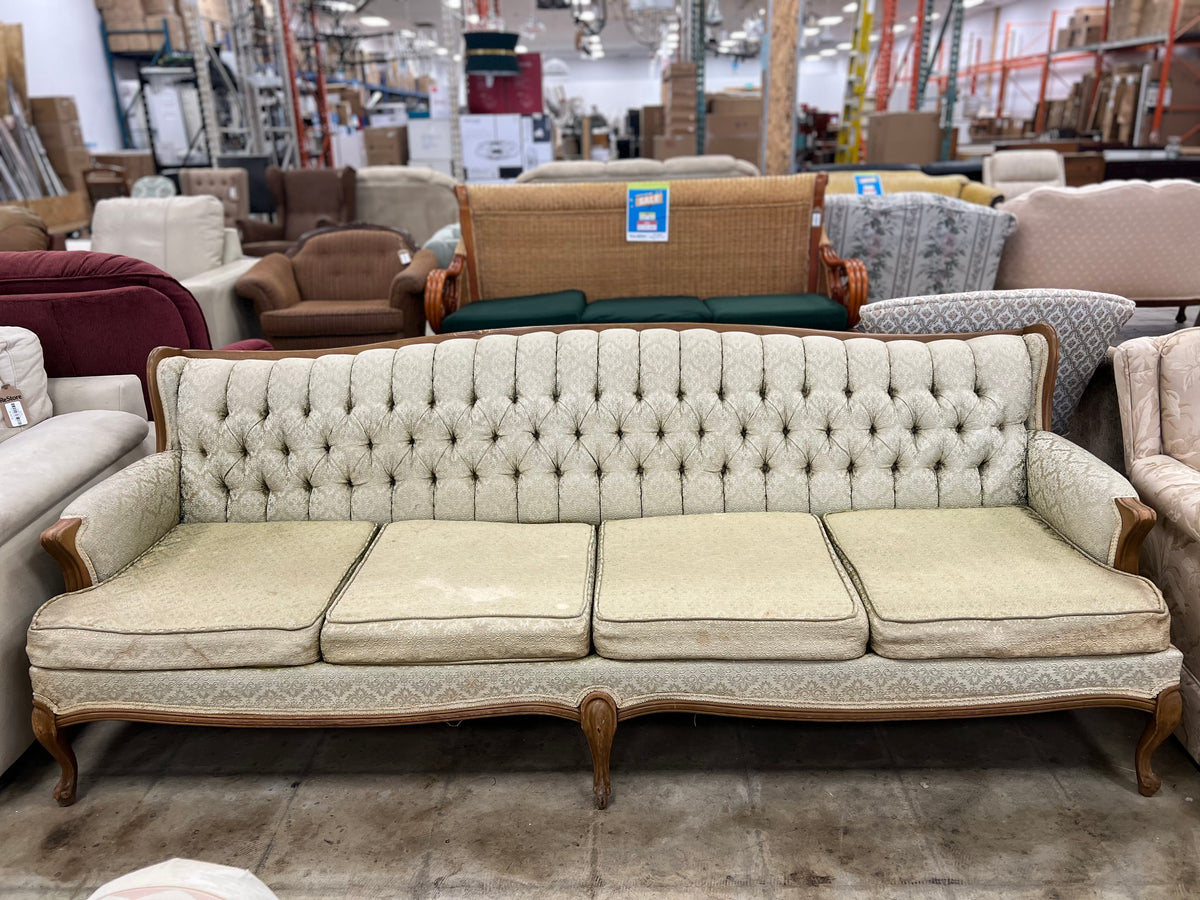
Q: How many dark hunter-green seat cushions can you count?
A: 3